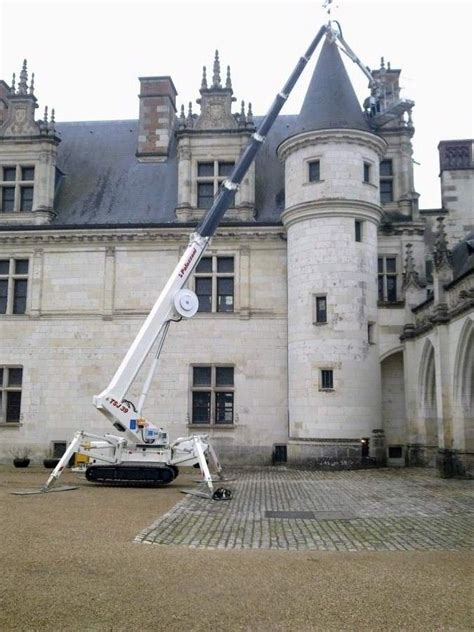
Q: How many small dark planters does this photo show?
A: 2